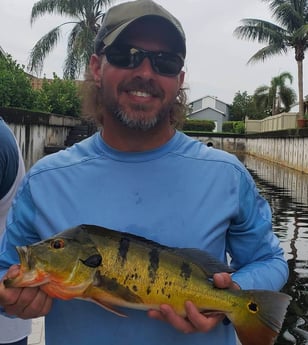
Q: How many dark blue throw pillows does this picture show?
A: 0